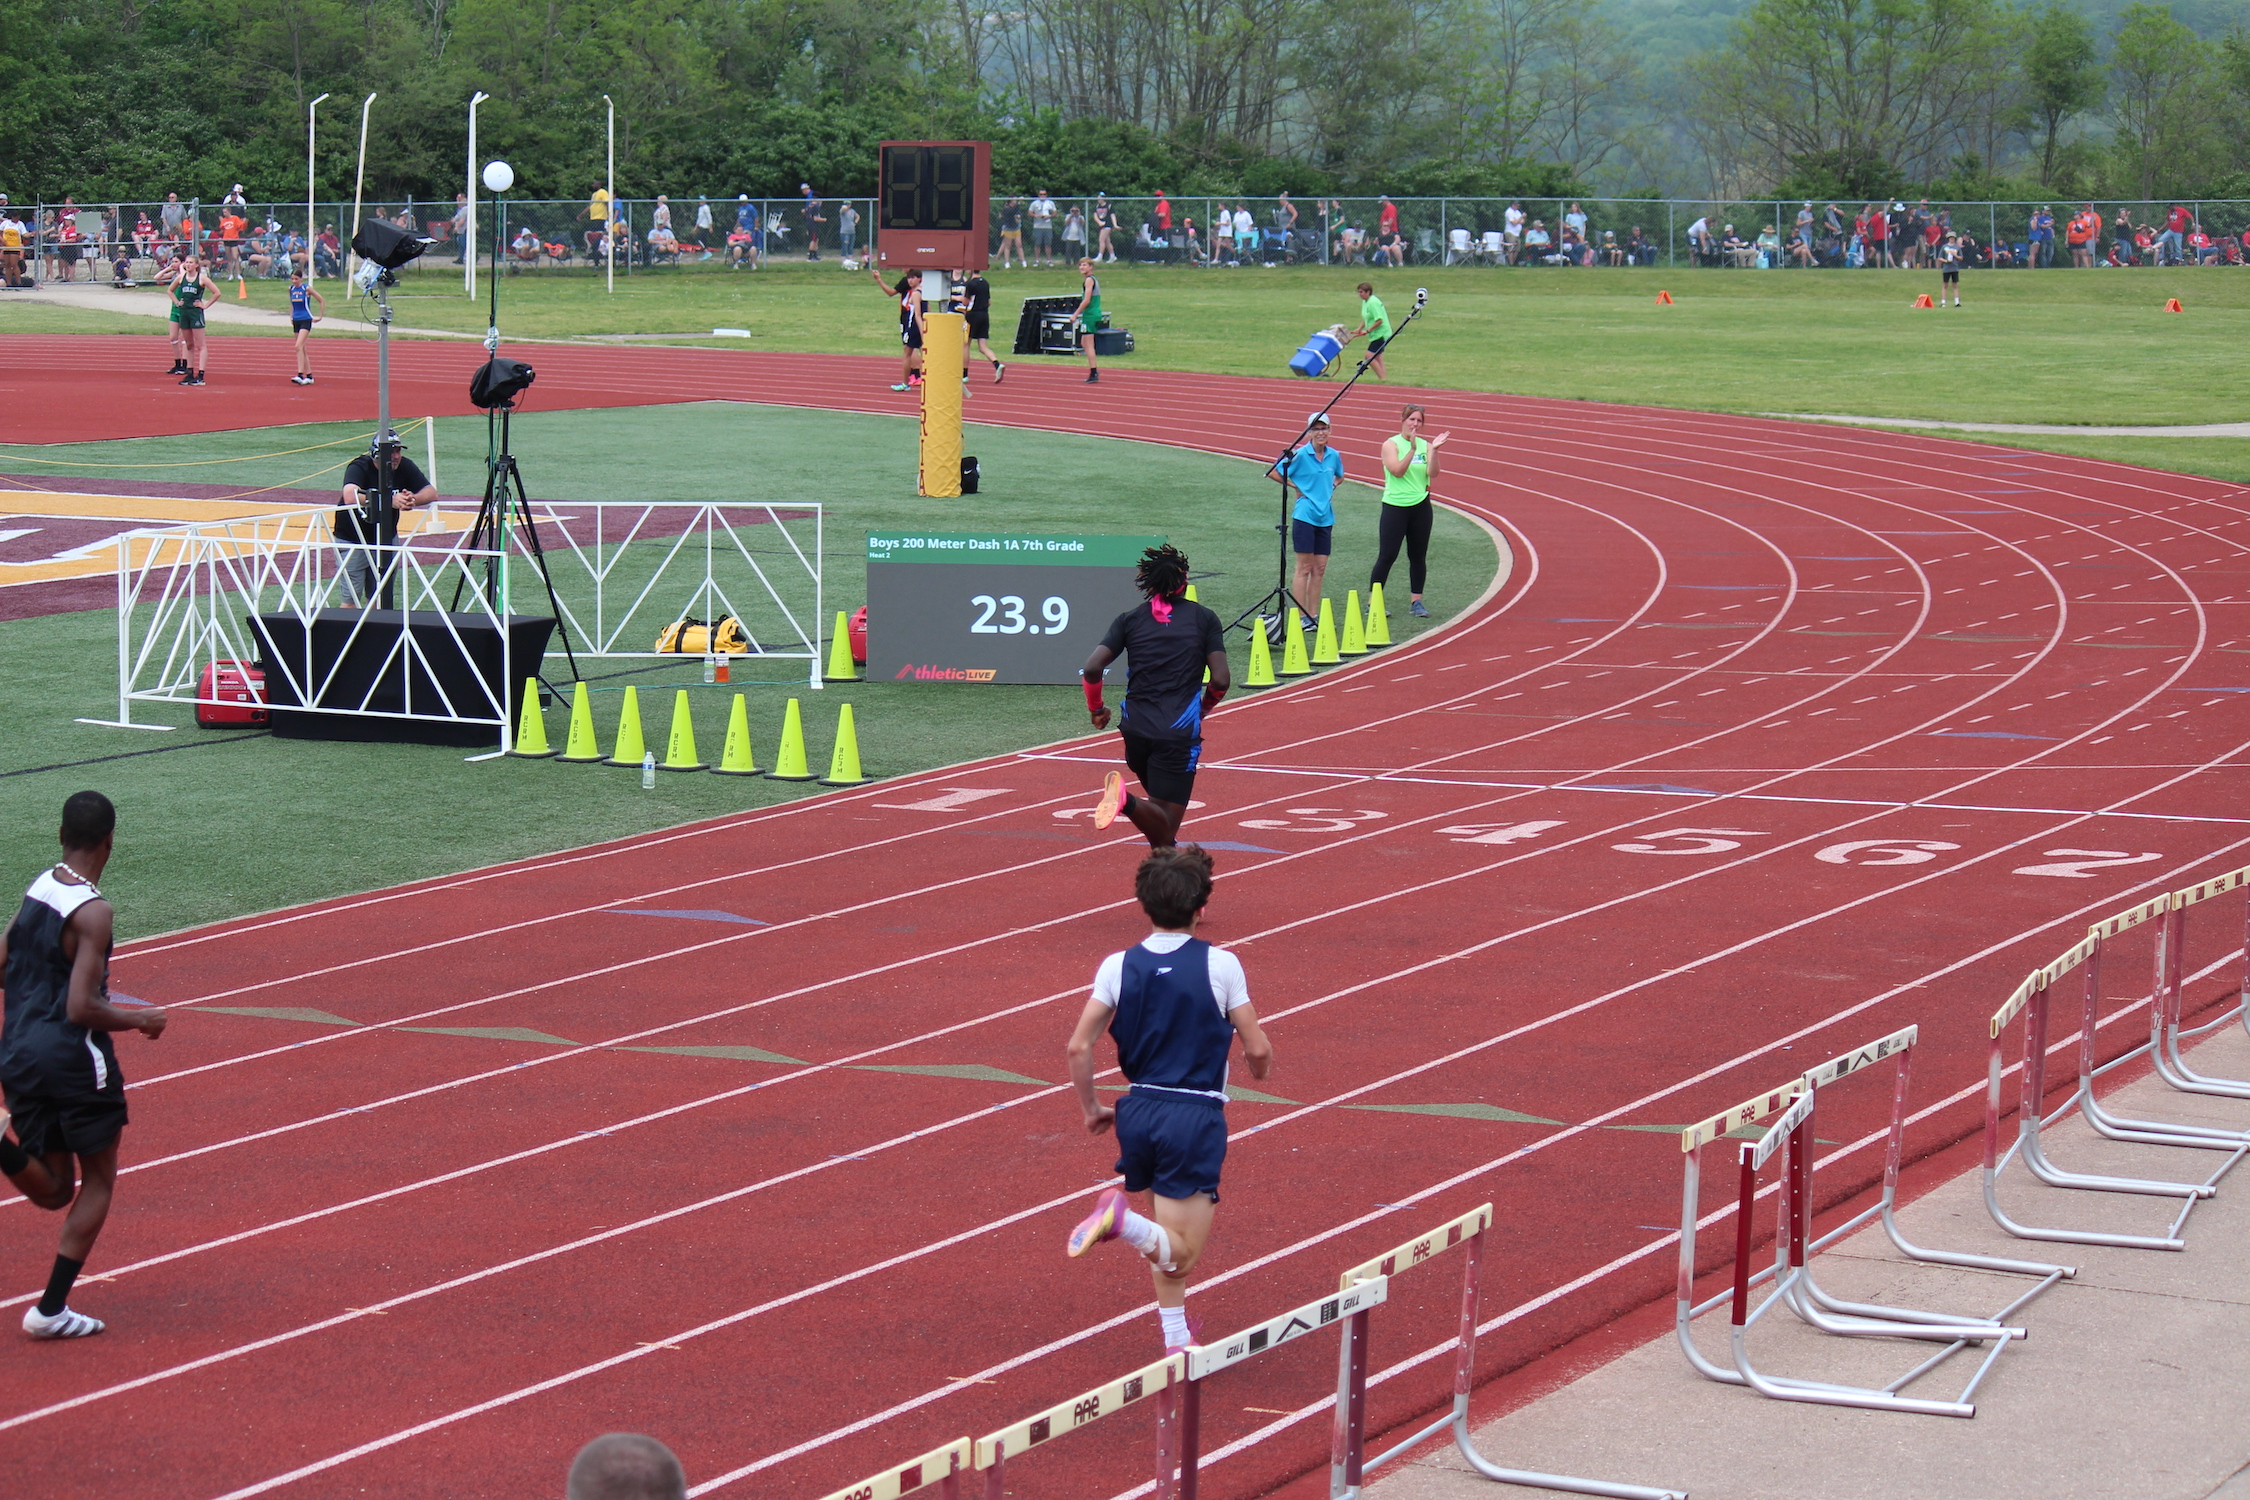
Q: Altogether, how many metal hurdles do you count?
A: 11